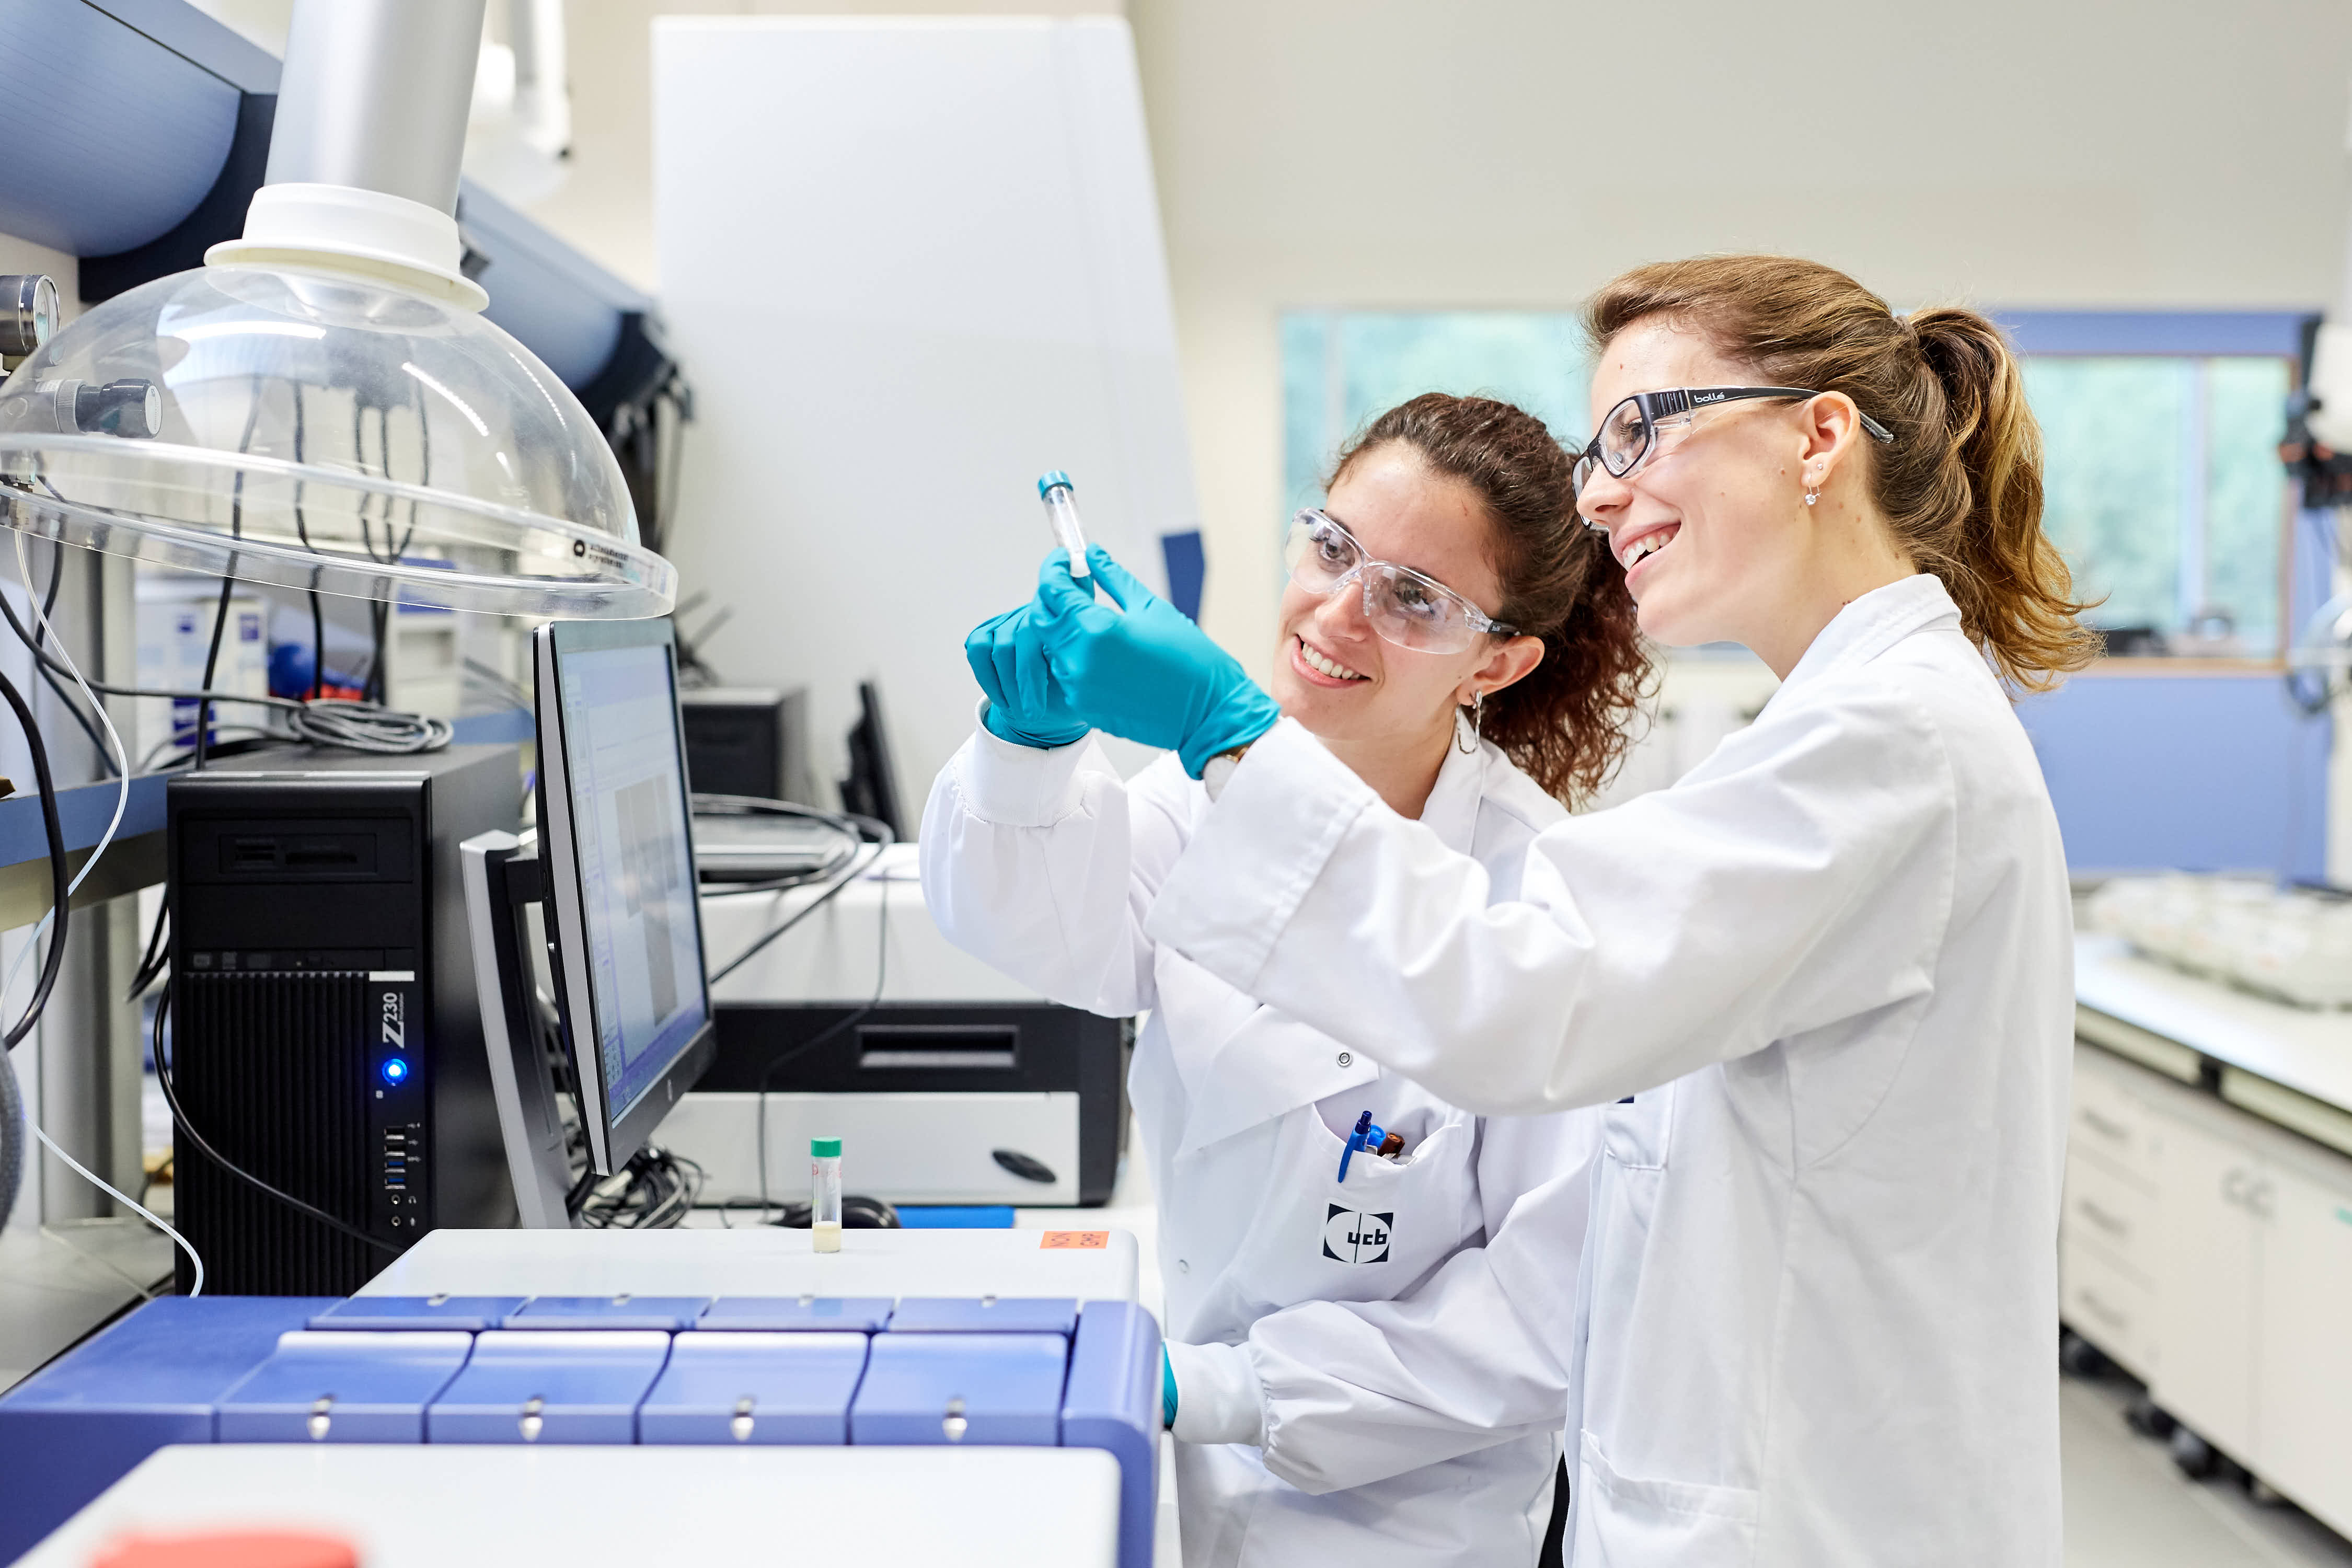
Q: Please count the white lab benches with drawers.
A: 1